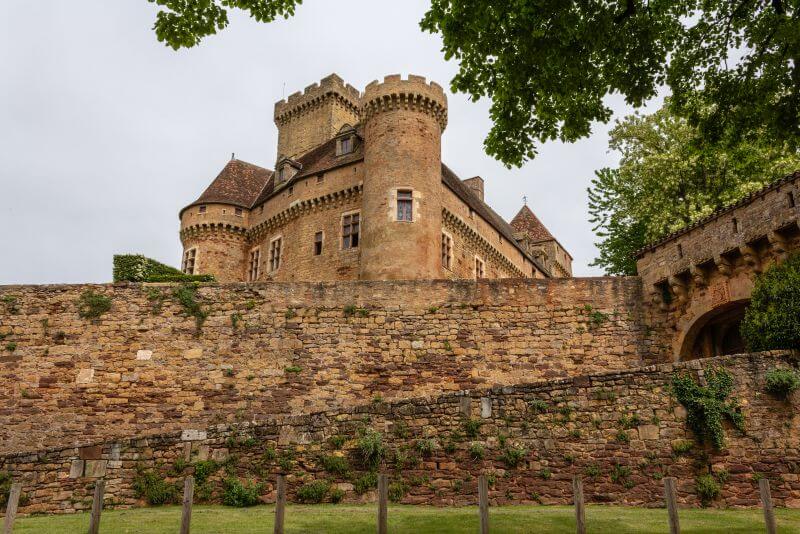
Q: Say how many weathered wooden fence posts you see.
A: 9